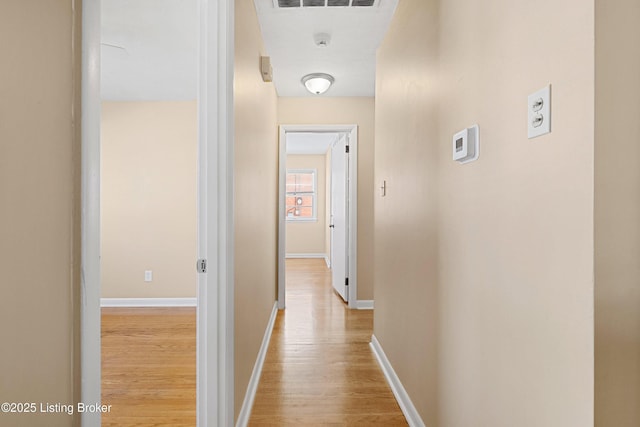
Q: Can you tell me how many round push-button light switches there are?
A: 2